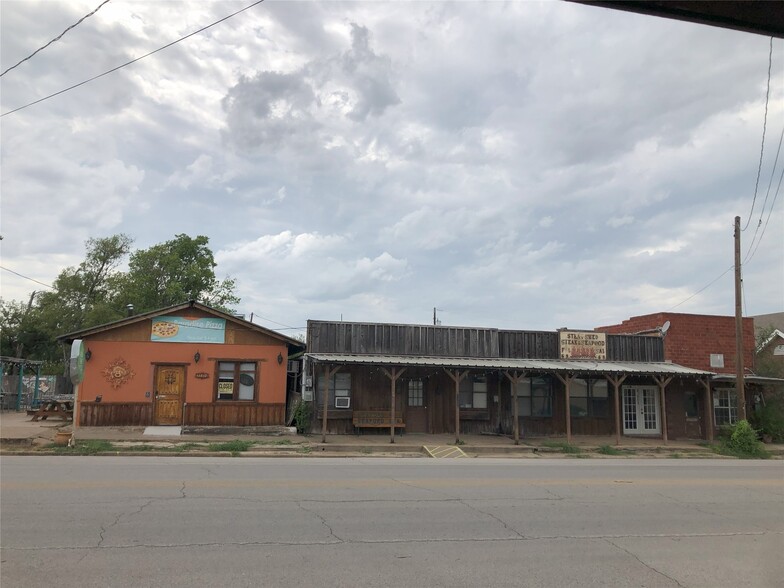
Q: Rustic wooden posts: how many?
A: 8